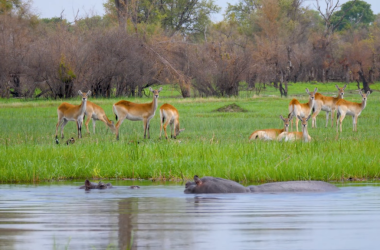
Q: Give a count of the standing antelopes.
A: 7